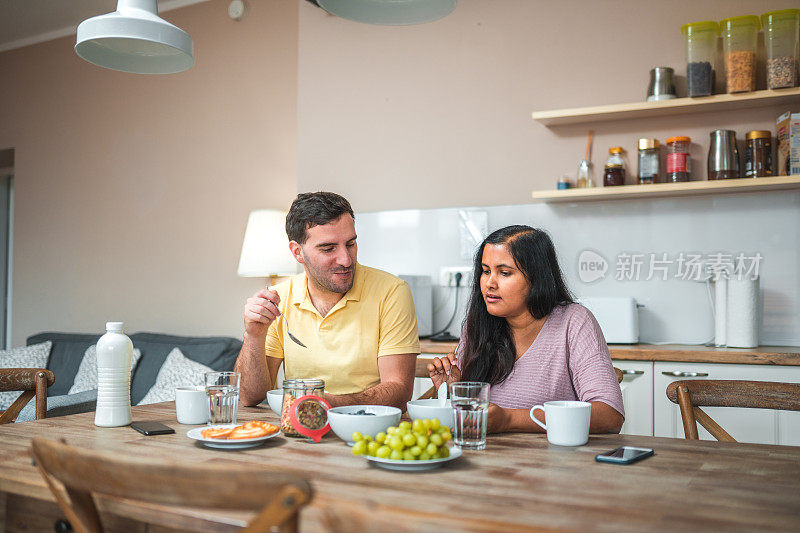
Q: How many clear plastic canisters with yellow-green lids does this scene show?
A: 3